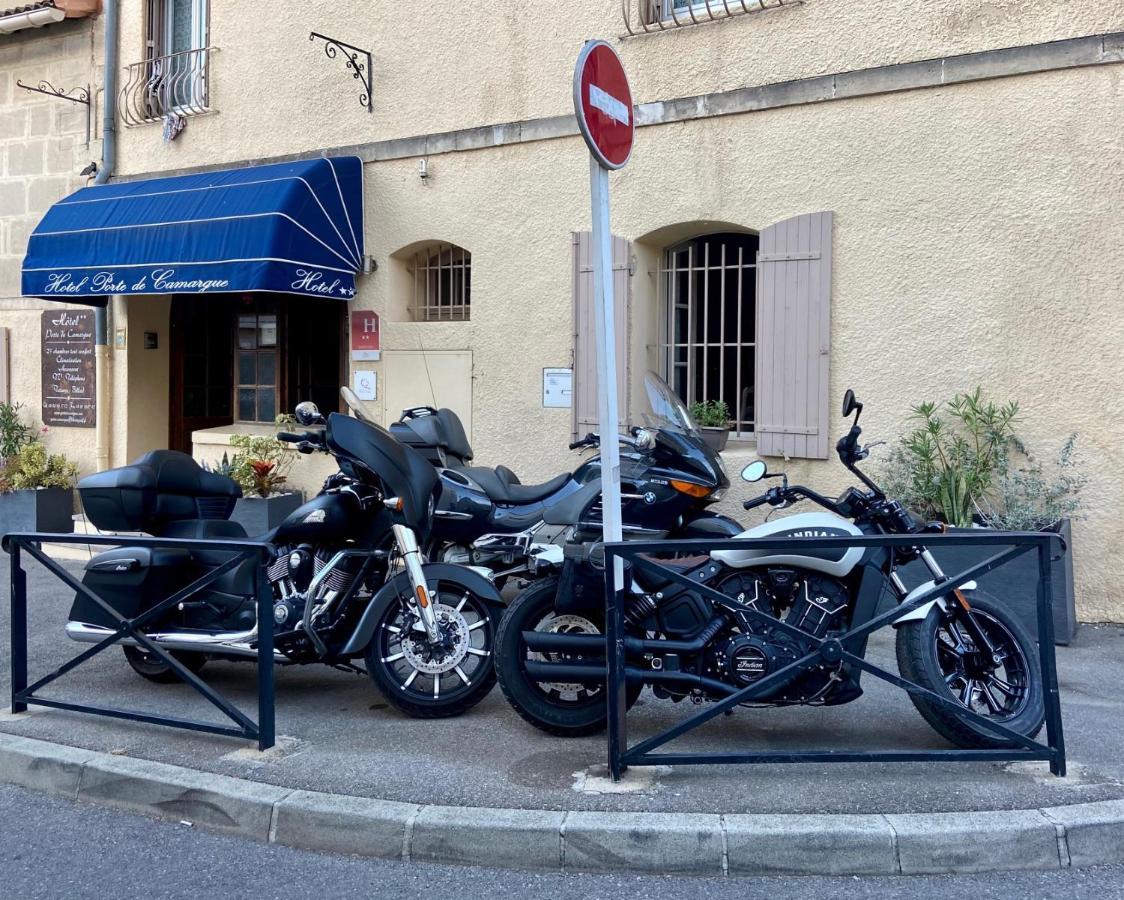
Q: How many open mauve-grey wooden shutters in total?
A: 2